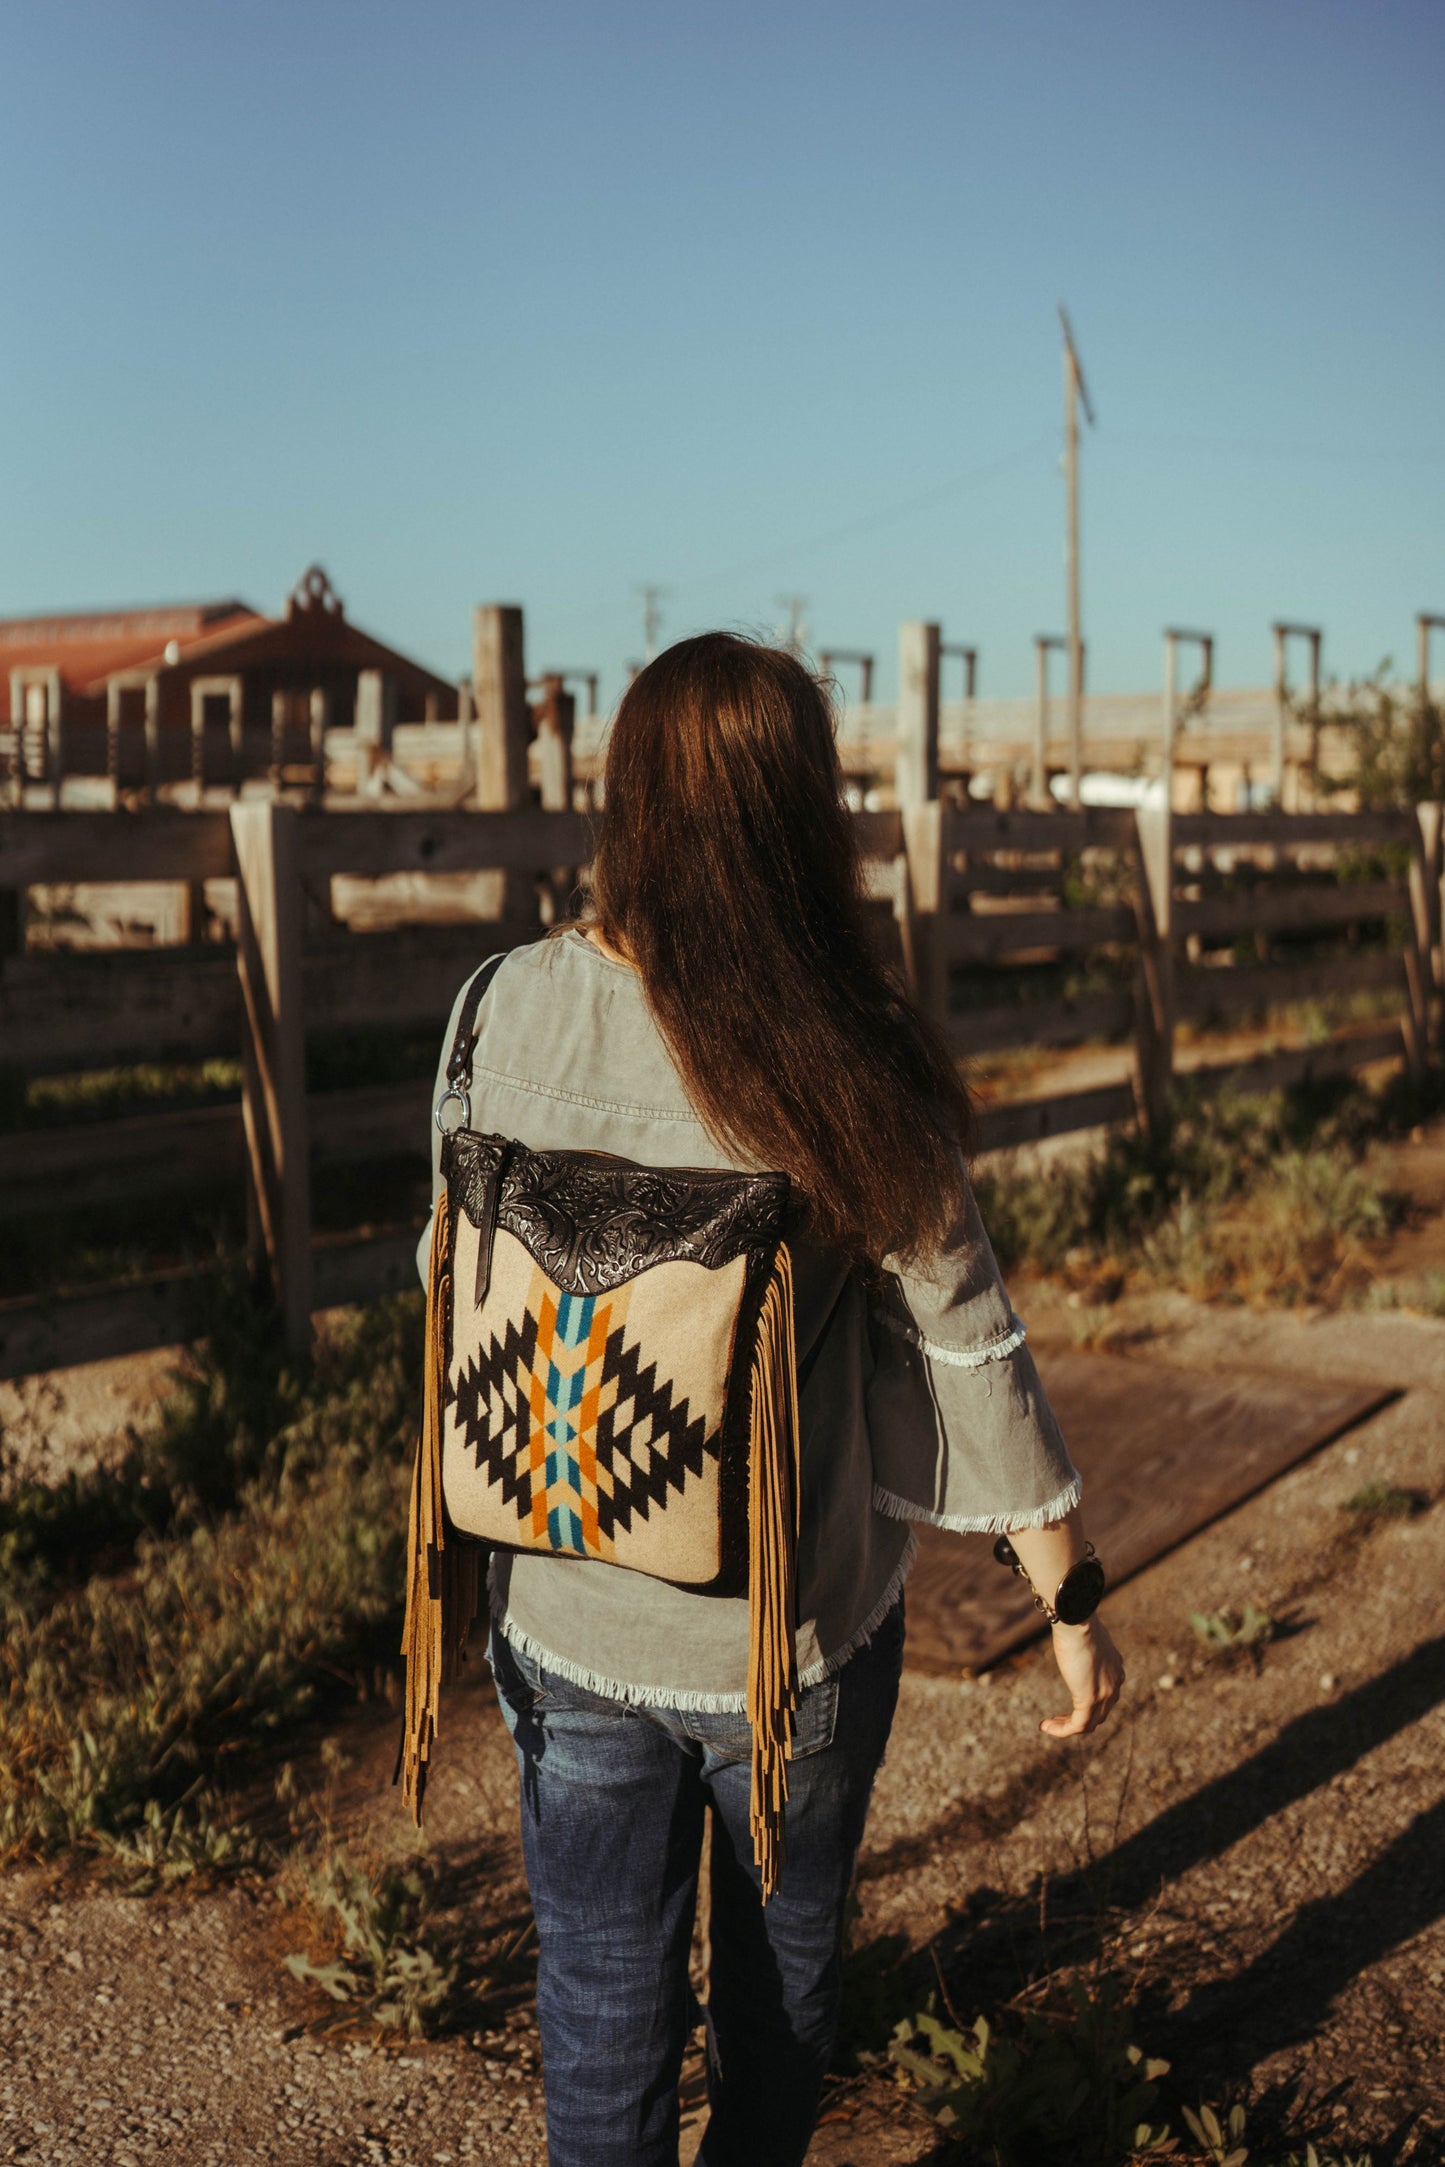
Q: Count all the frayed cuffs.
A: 2